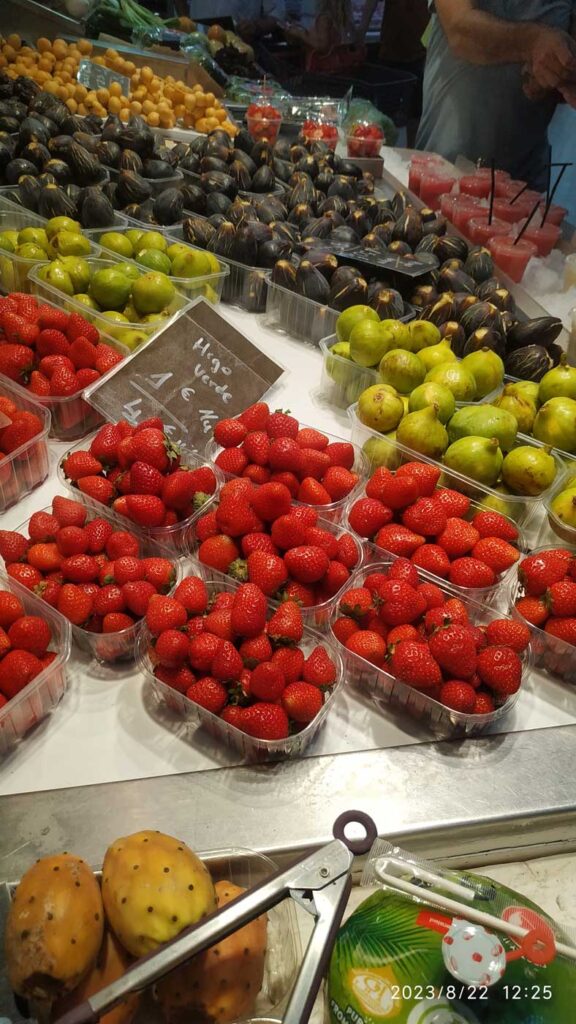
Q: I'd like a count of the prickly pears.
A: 4